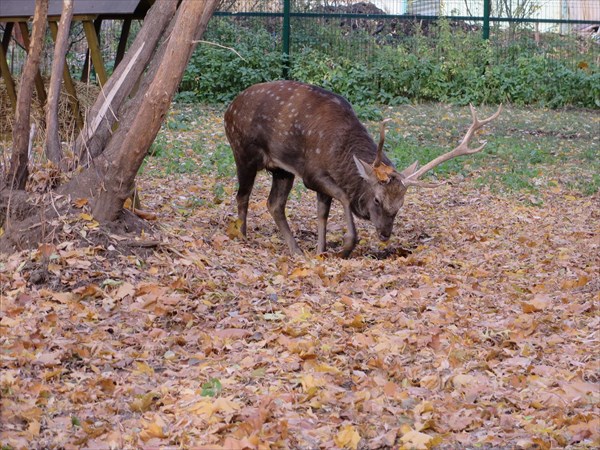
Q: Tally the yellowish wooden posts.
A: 4